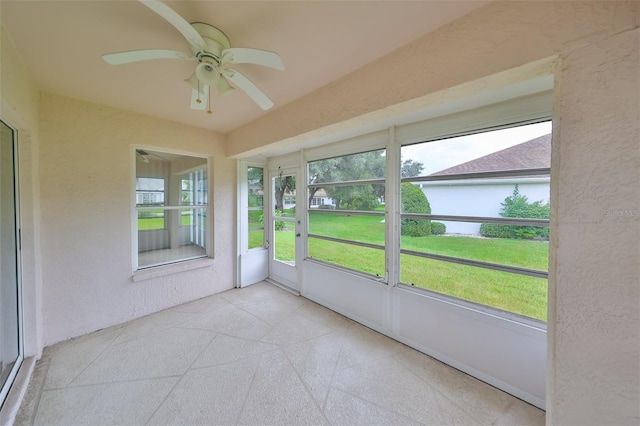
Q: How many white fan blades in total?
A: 5